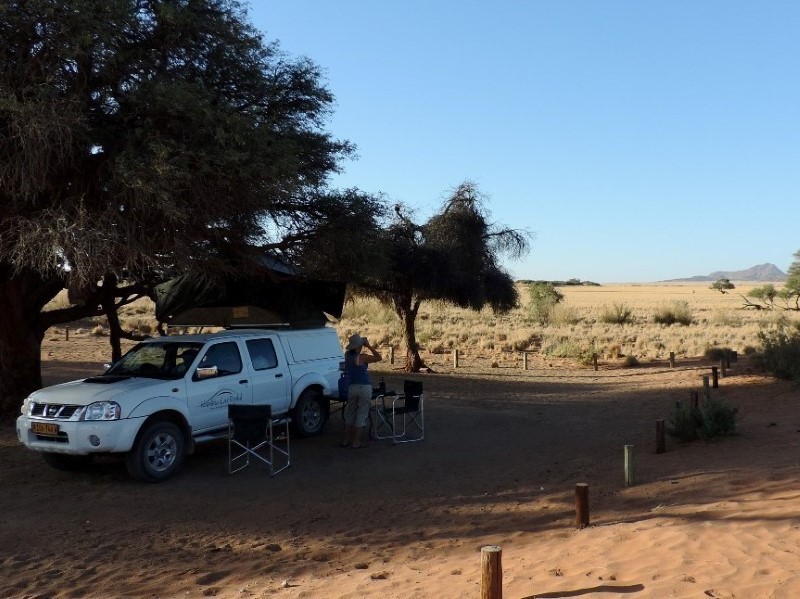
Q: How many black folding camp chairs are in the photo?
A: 2